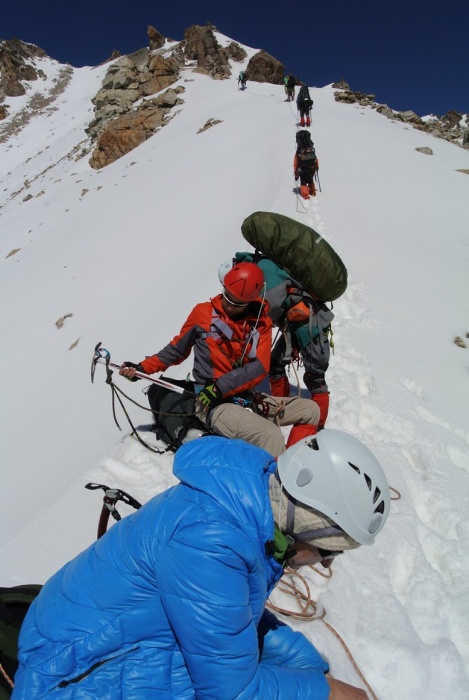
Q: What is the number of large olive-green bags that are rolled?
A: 1